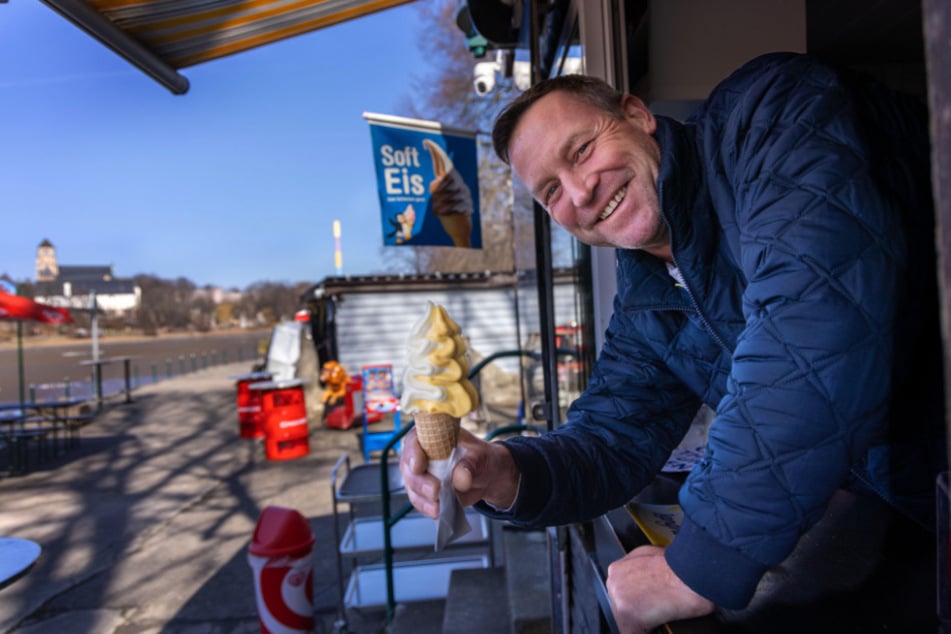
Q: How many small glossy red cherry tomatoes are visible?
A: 0